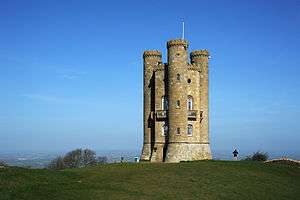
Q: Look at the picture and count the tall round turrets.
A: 3